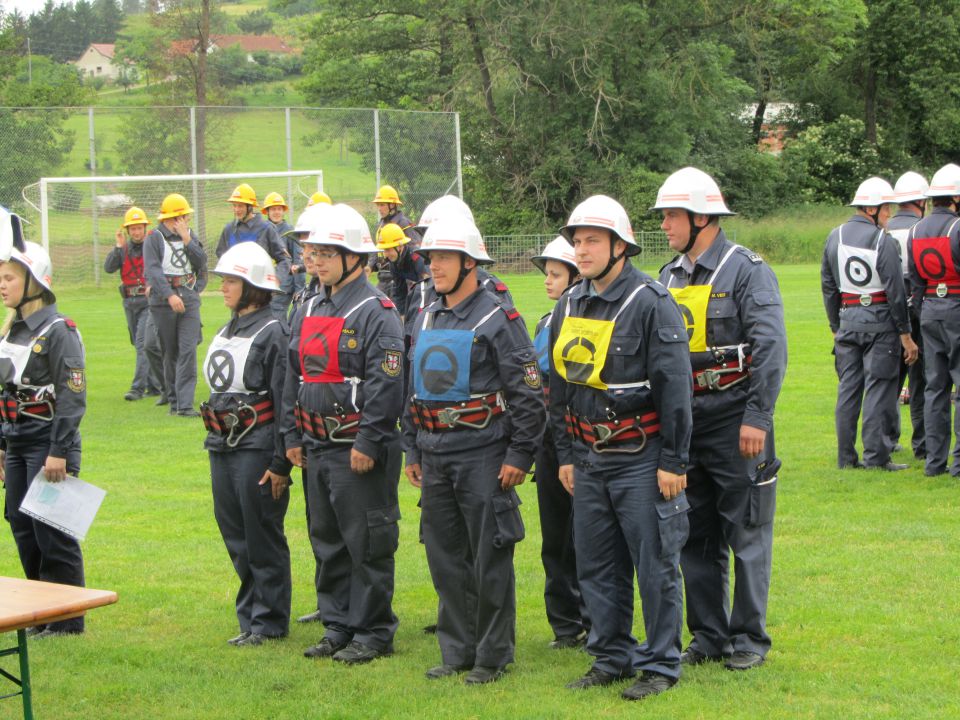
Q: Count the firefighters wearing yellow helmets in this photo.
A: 7